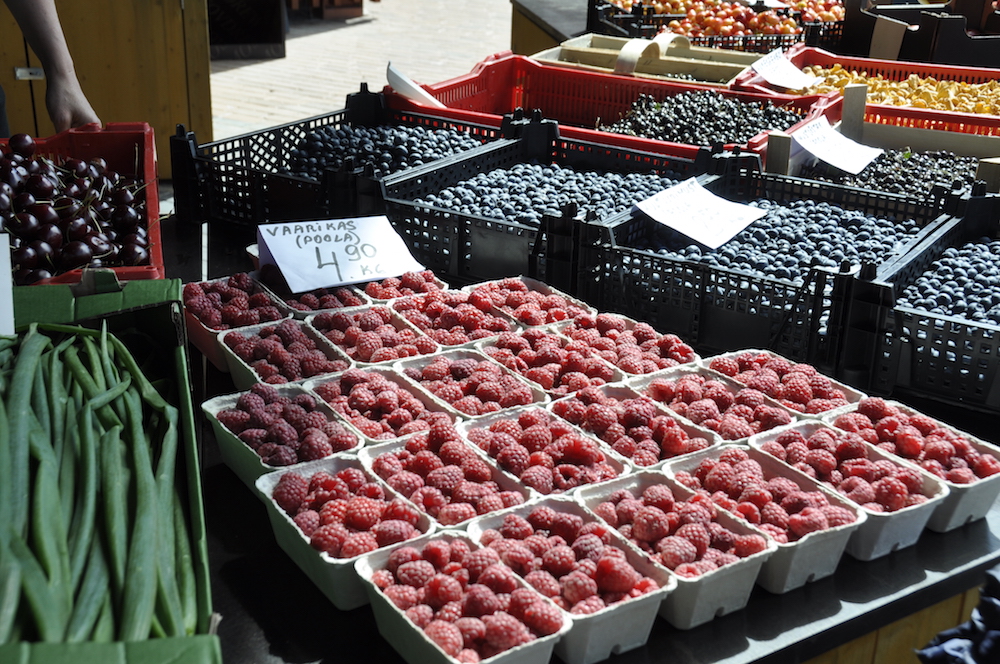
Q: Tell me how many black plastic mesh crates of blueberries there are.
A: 4